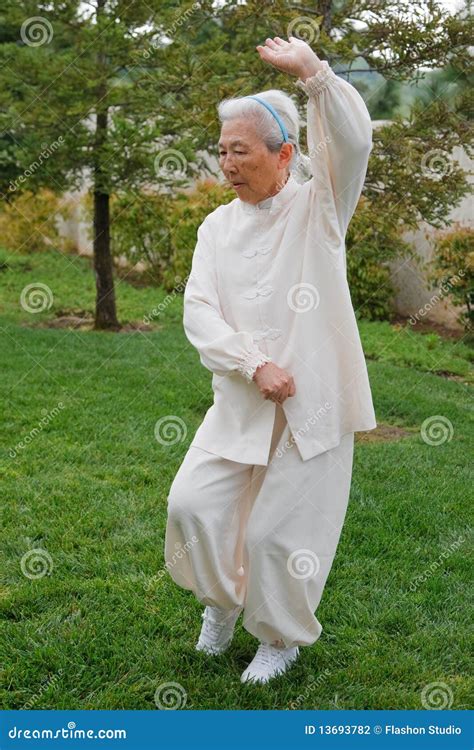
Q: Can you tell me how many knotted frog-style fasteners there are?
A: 3